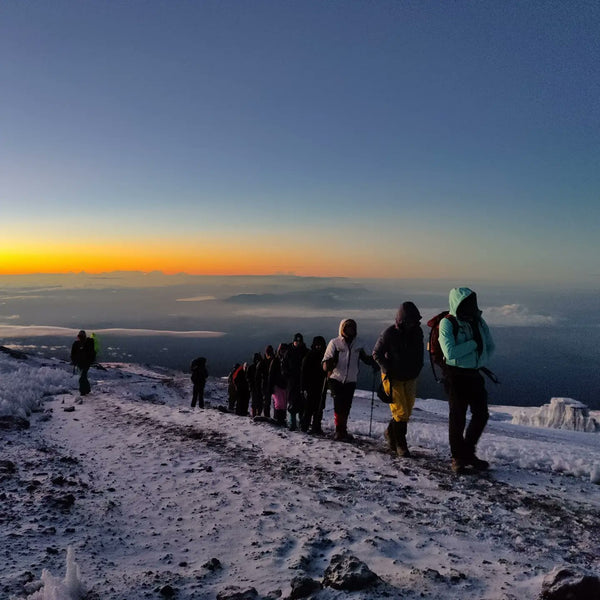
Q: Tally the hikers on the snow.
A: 12